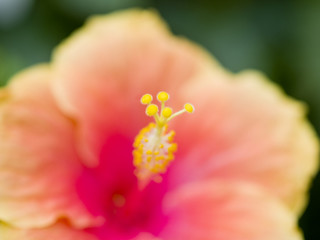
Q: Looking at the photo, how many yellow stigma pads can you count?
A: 5